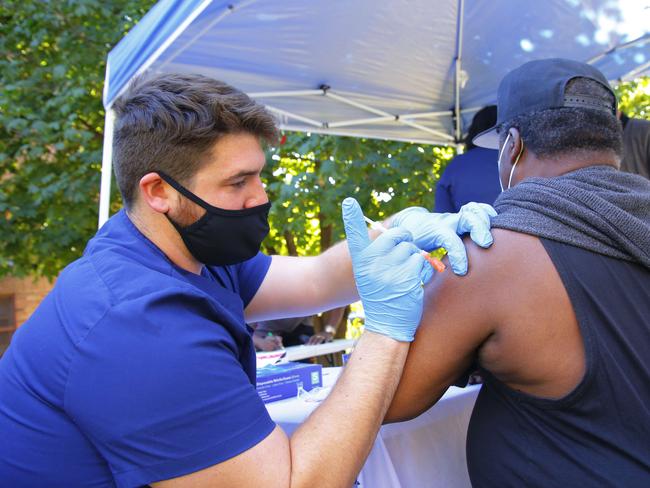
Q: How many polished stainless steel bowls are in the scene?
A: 0